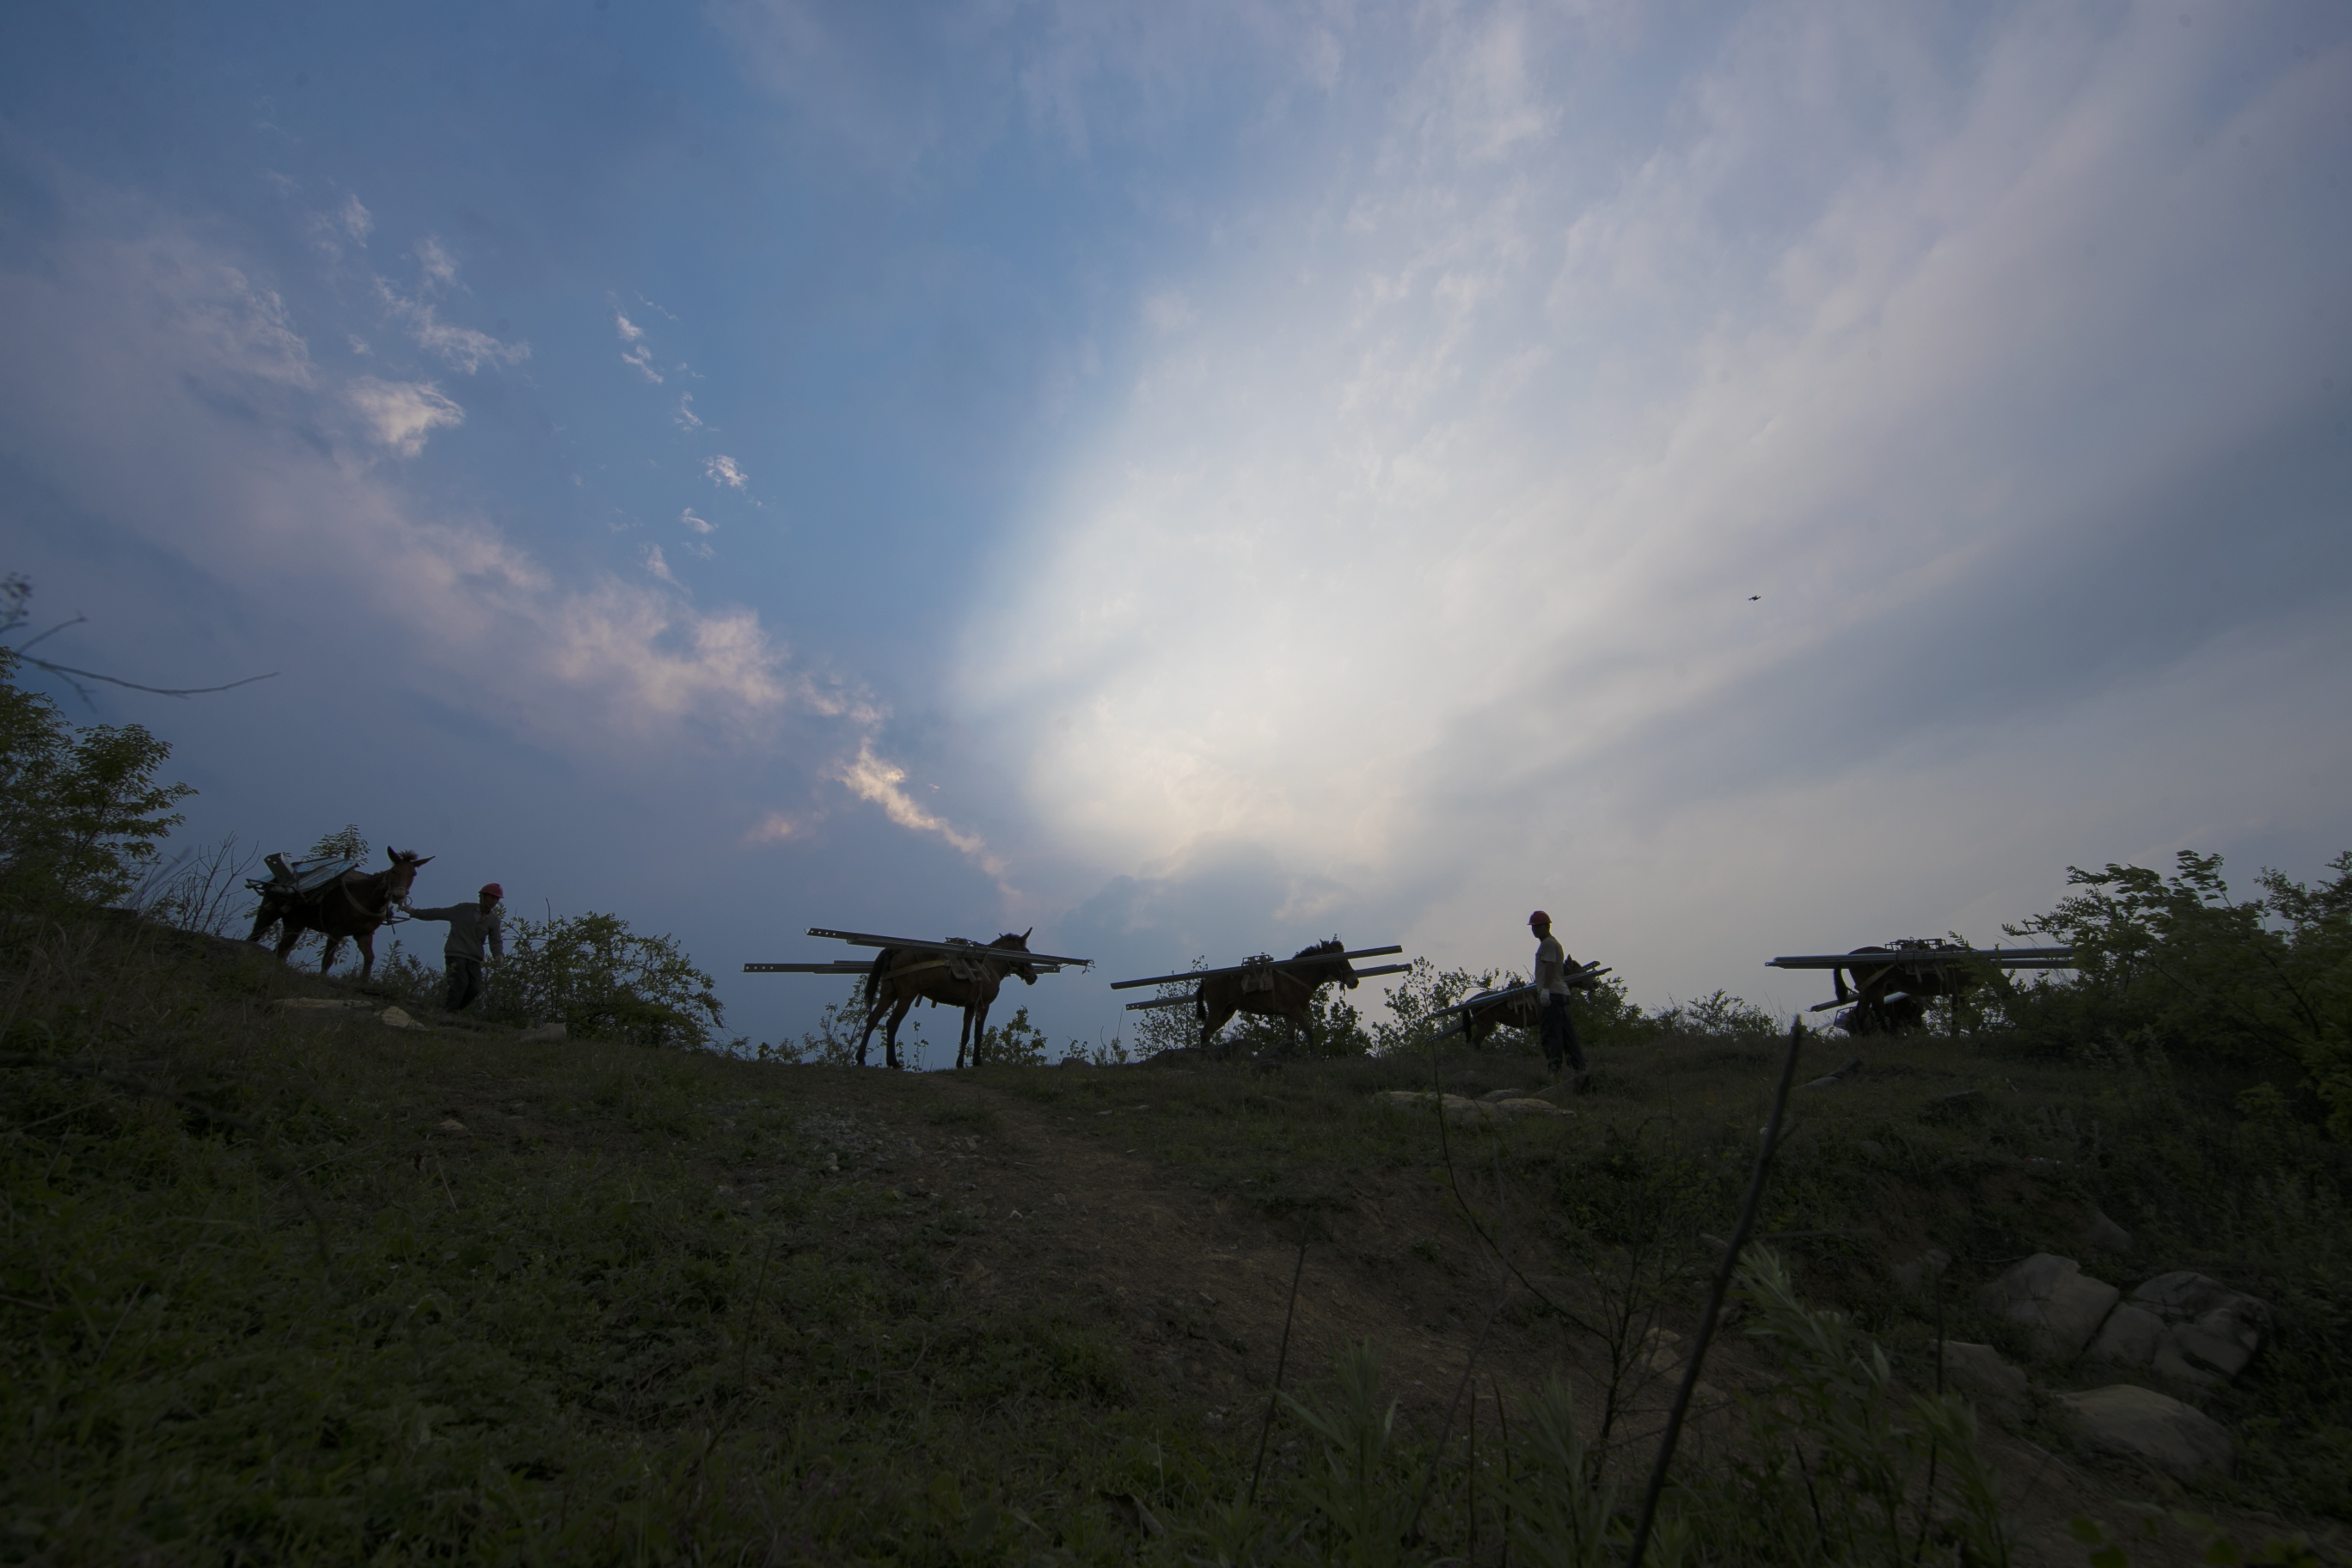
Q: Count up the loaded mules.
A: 5